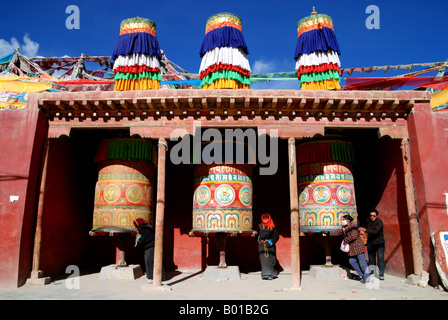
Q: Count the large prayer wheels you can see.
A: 3